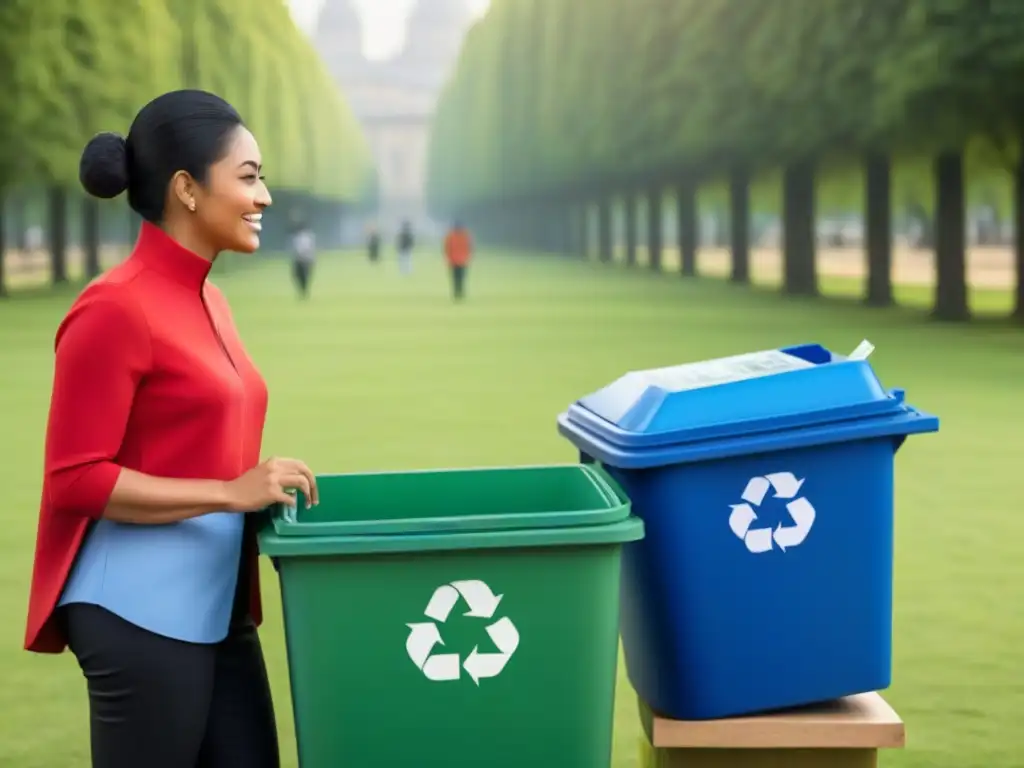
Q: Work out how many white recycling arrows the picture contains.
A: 6